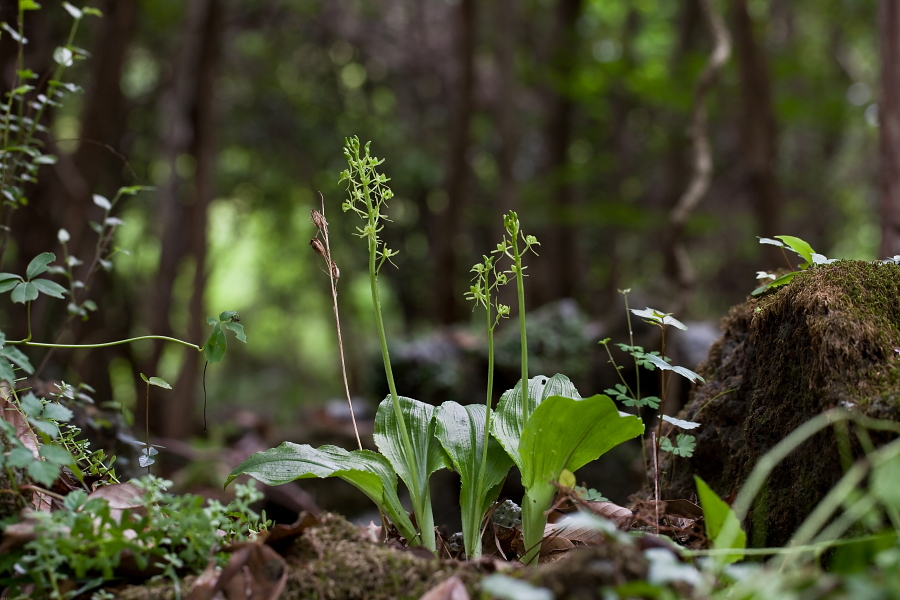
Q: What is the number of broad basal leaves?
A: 5